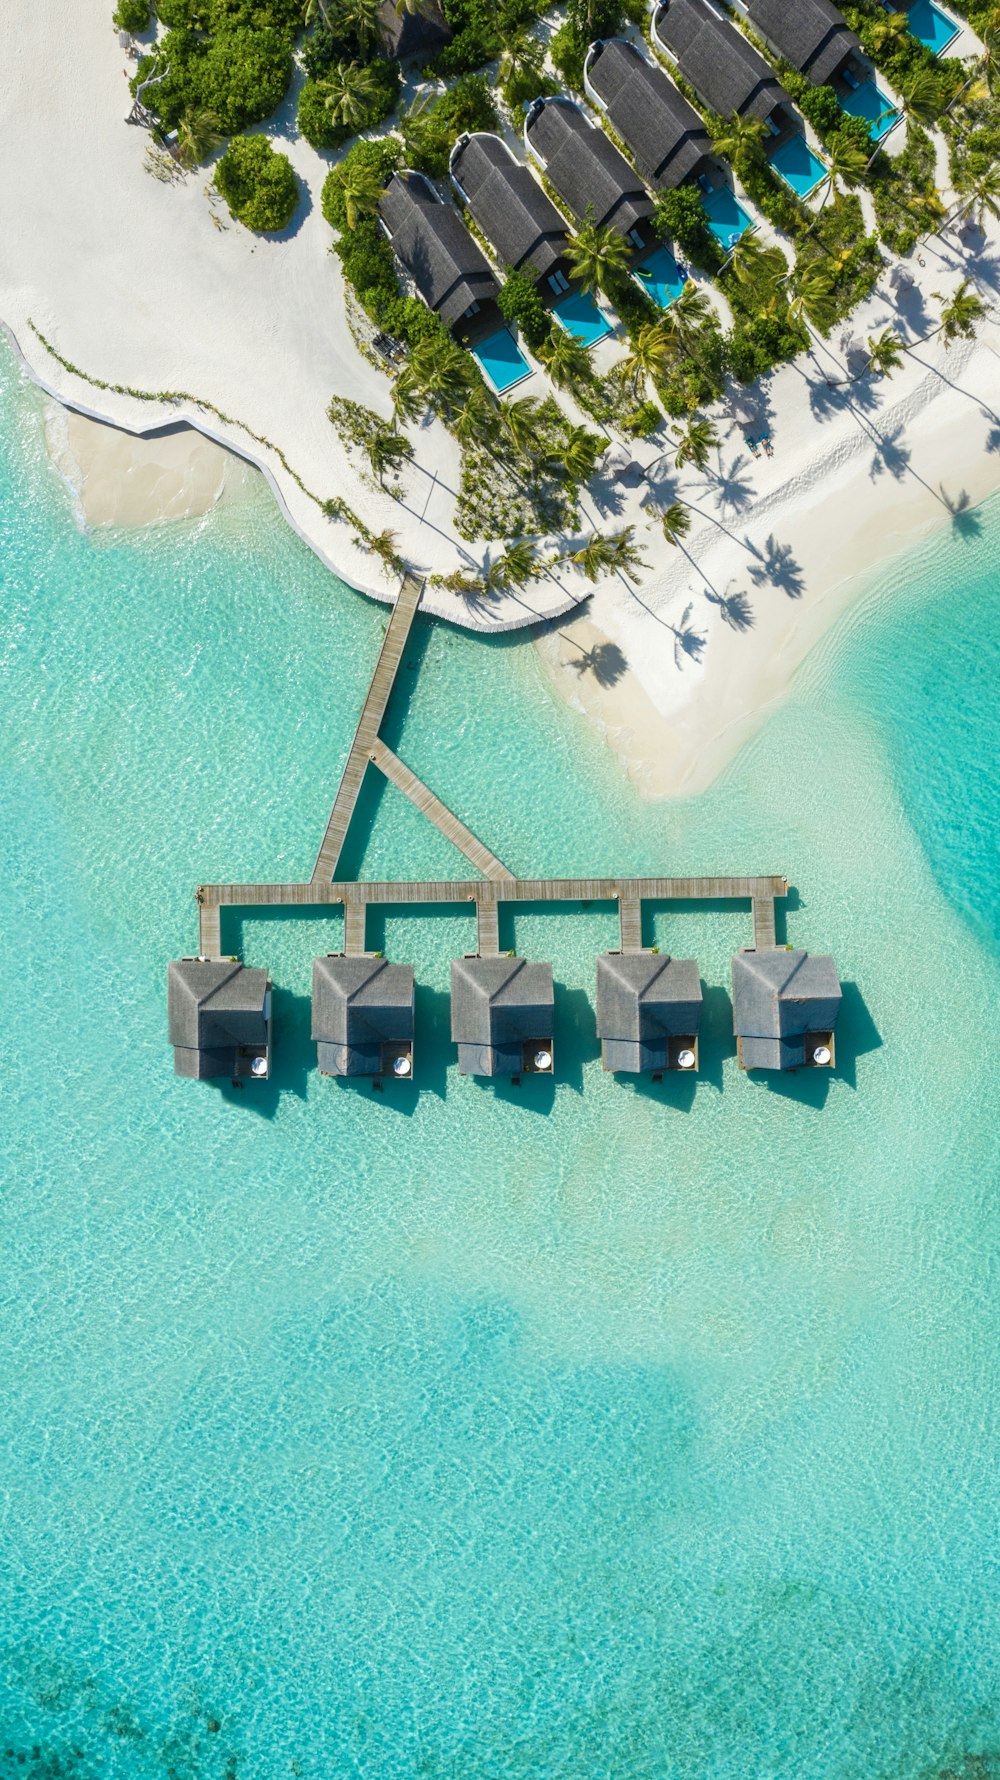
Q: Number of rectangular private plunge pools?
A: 7